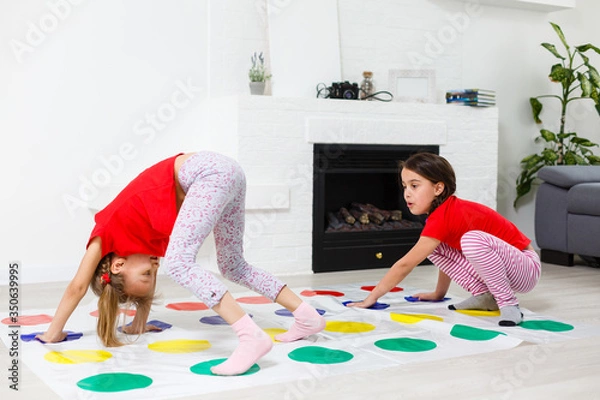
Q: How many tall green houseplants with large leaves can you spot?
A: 1